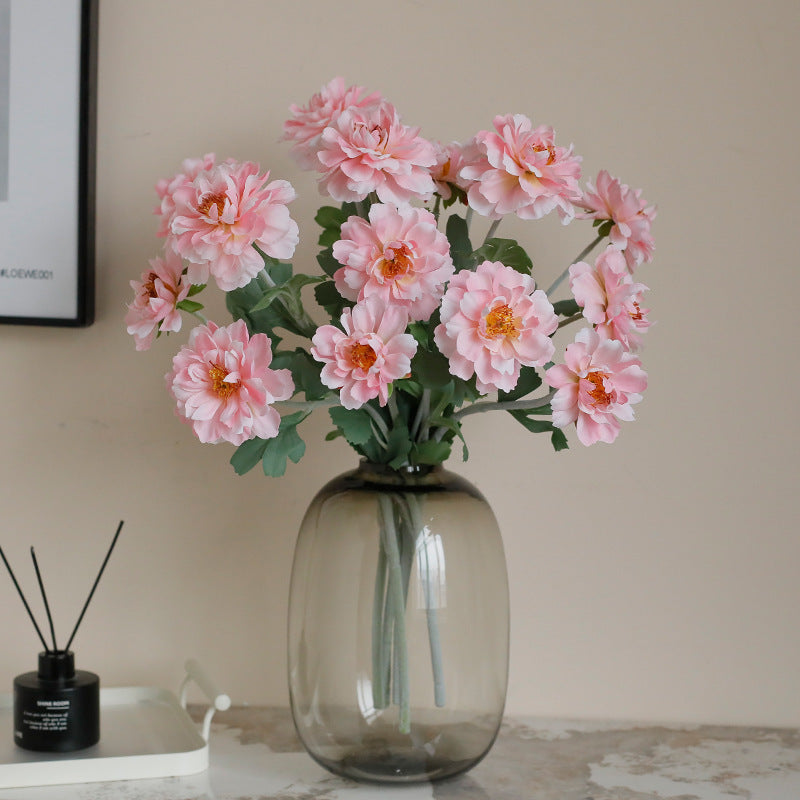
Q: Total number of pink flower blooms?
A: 14